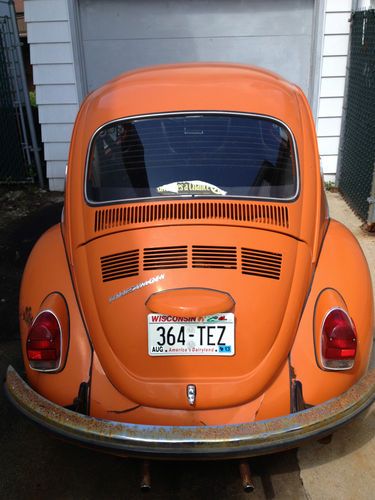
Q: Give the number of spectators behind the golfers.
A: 0